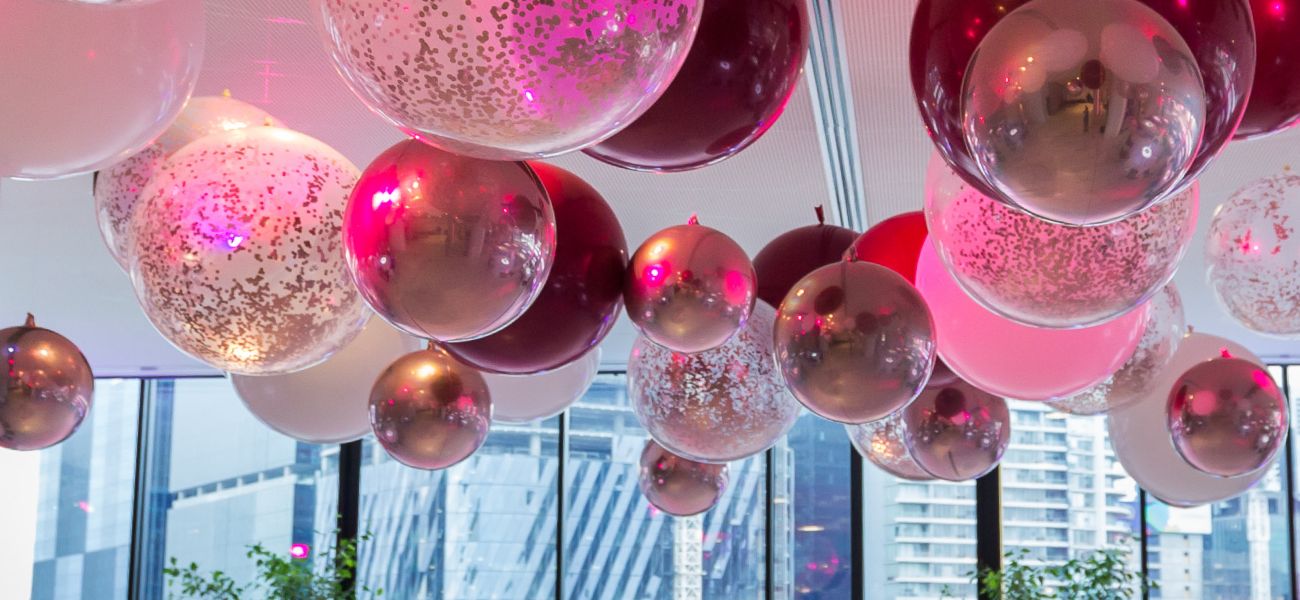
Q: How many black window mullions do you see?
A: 8